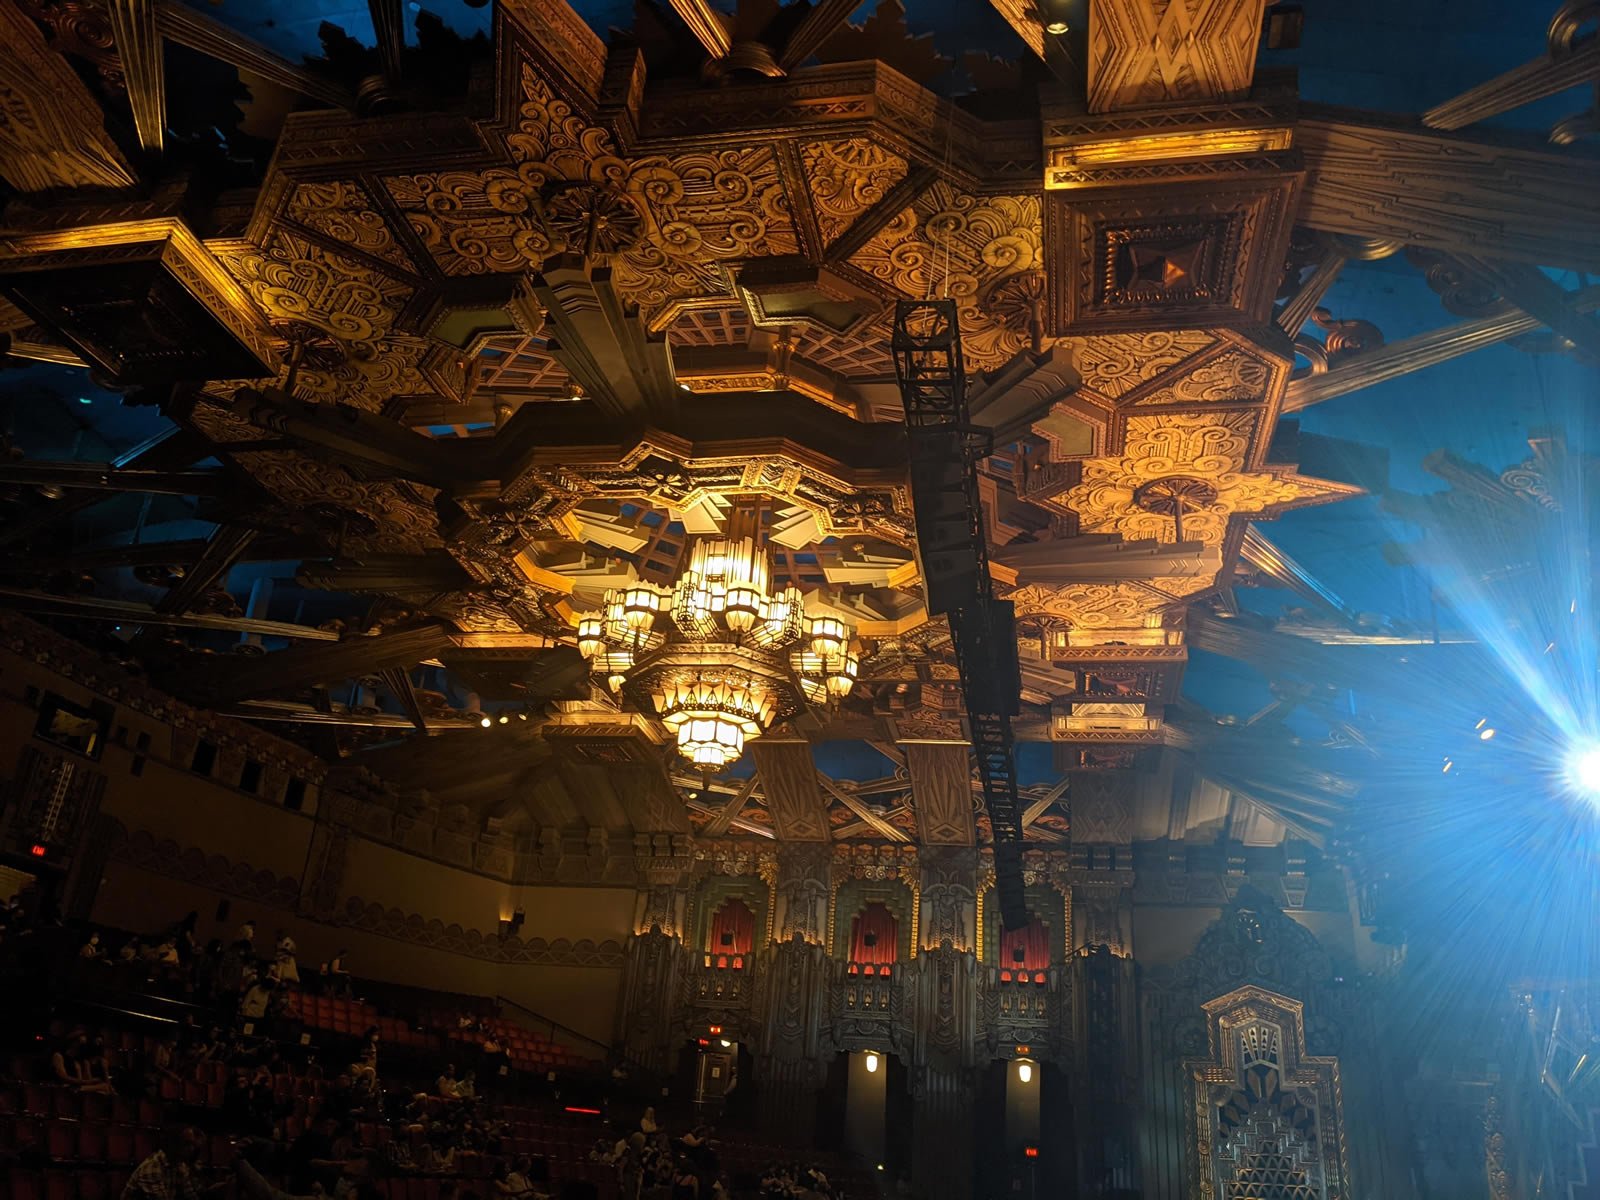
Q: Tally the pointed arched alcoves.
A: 3